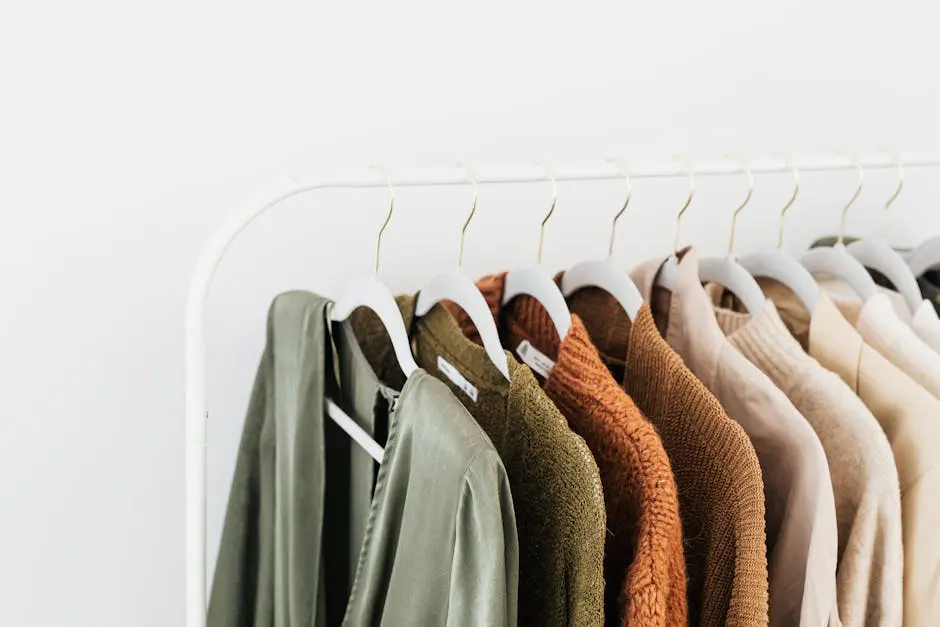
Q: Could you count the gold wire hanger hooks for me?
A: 9